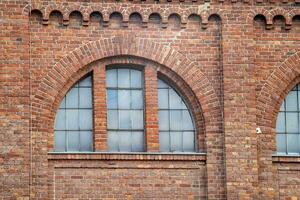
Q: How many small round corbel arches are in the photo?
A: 13